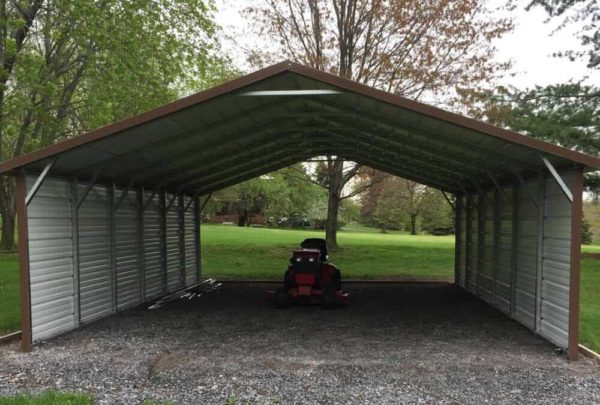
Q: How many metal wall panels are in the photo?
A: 12